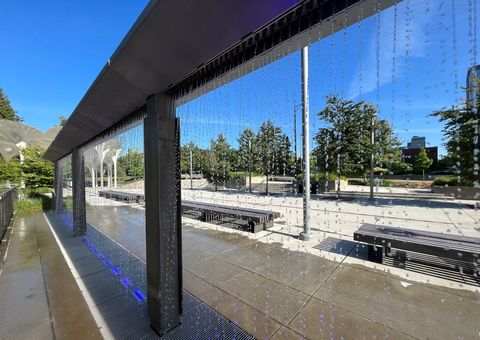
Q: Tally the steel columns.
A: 3